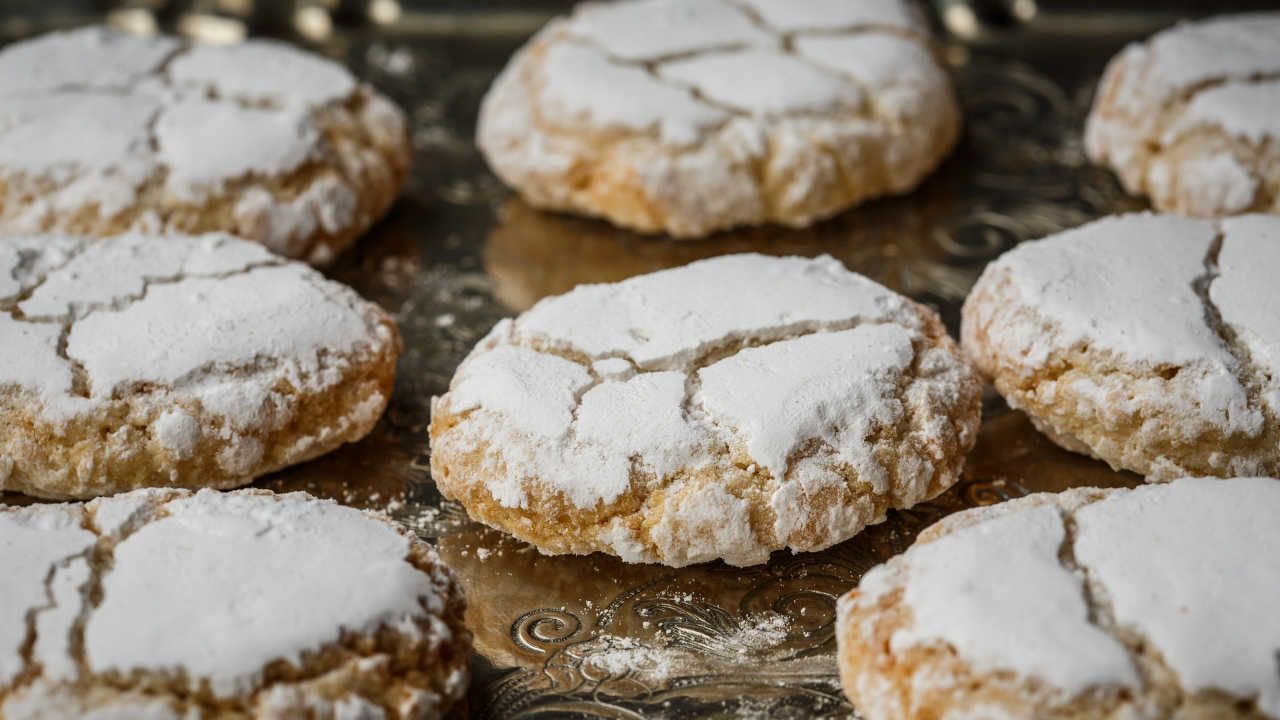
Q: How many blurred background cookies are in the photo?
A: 3